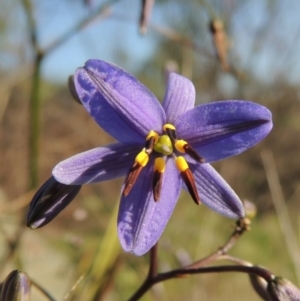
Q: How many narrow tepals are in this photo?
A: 3